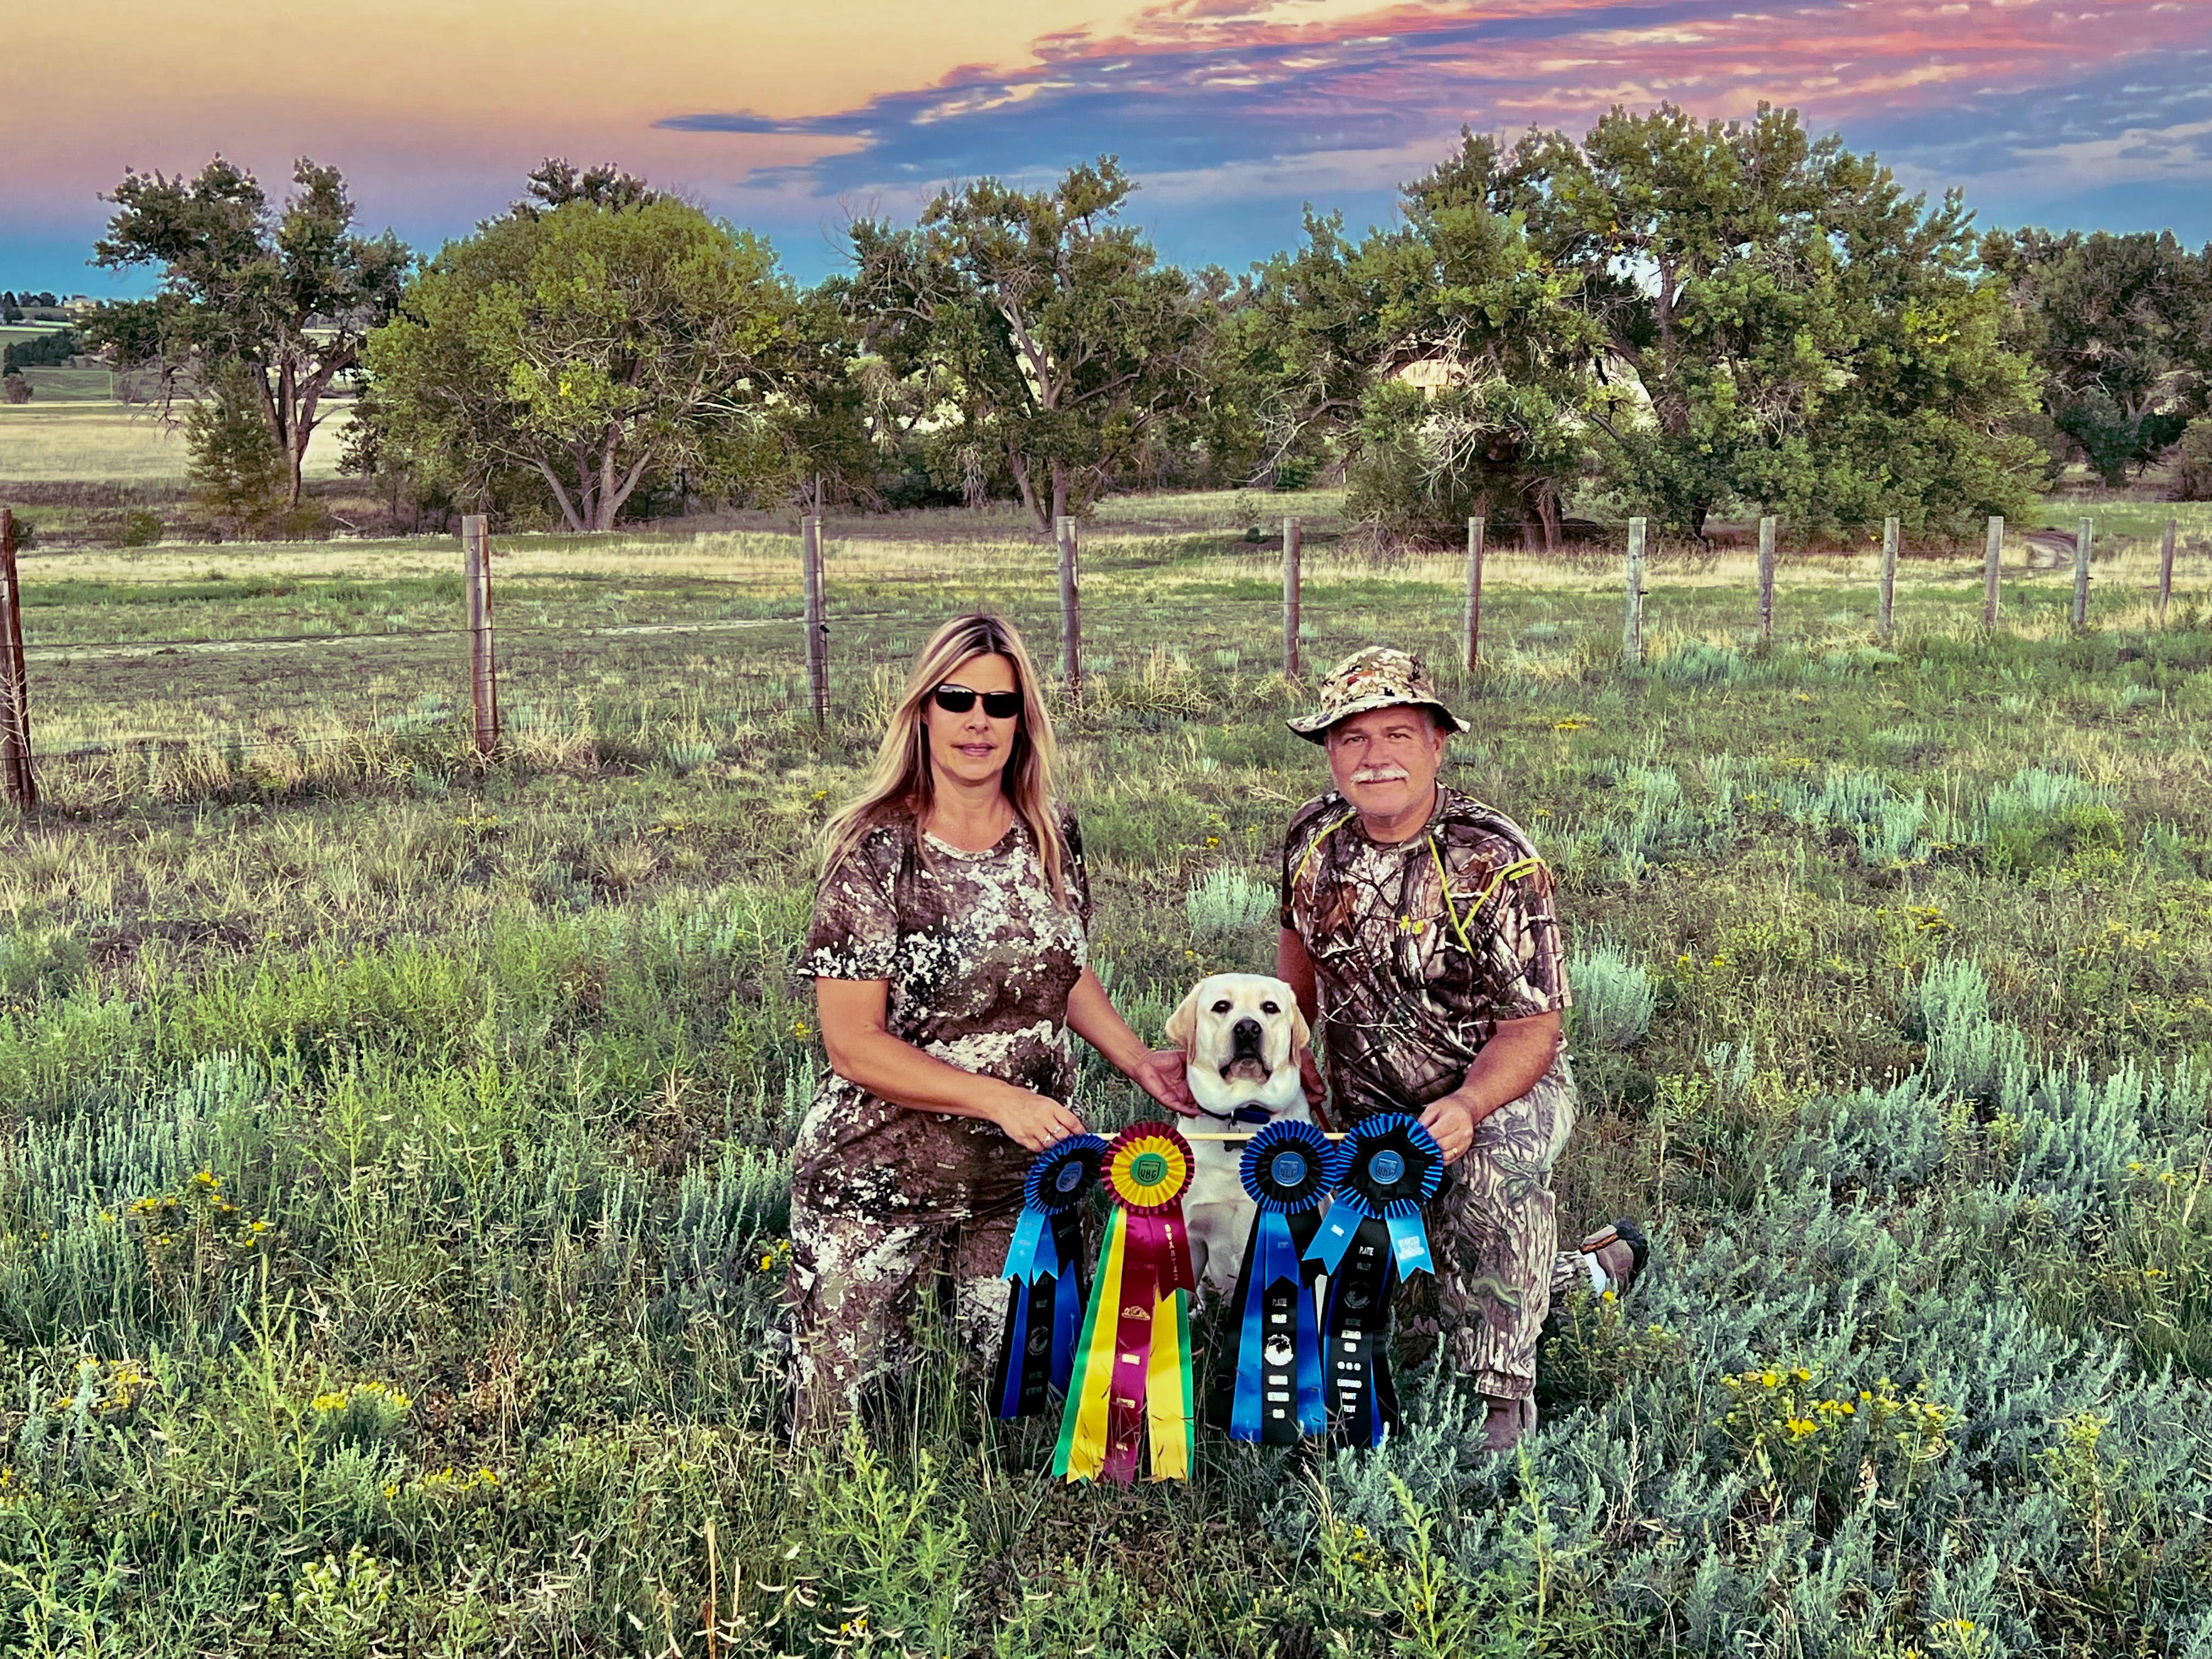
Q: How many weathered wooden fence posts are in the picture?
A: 12